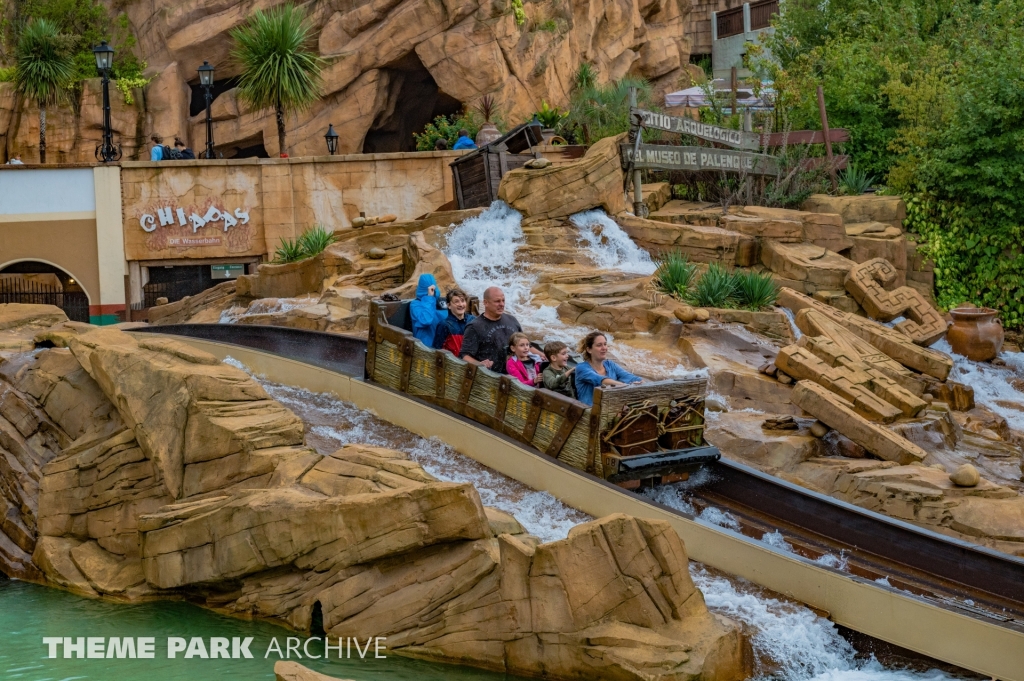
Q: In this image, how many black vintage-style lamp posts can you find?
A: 3